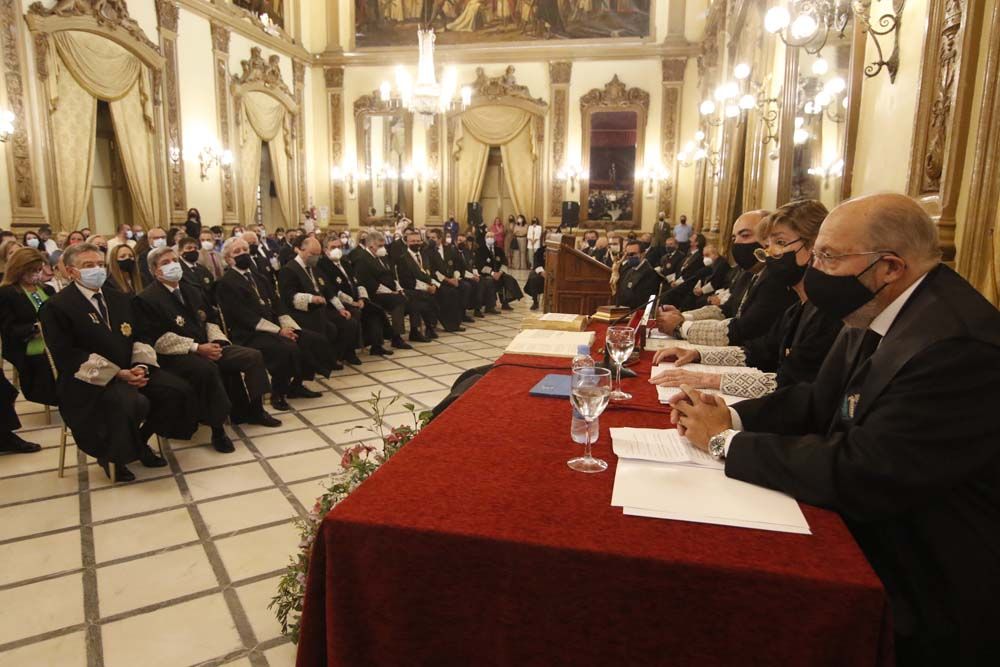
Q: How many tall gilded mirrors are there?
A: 3